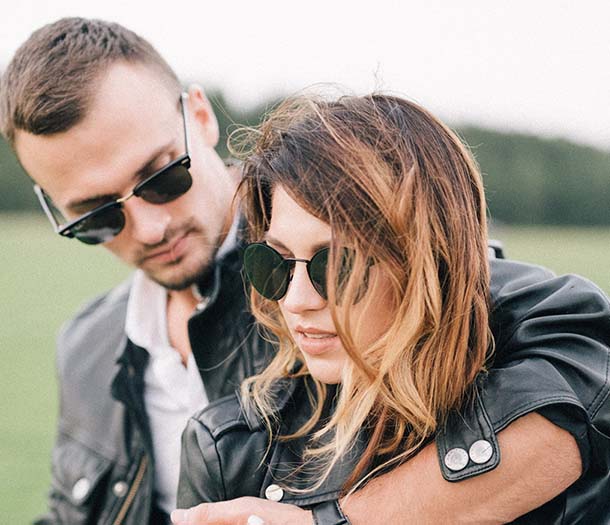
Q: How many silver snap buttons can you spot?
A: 5